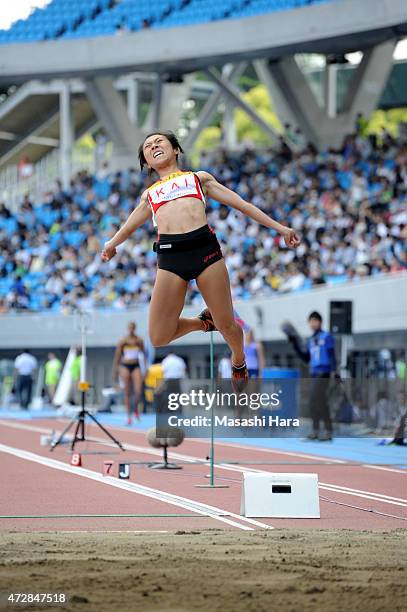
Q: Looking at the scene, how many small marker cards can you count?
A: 3